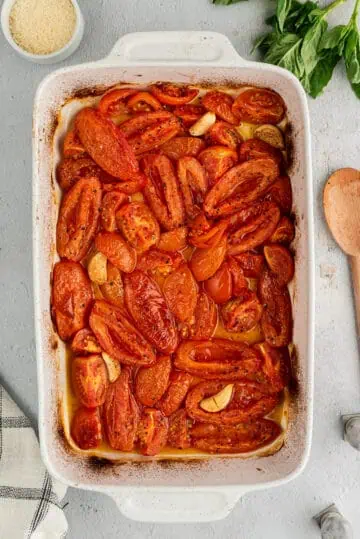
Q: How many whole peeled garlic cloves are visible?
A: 5